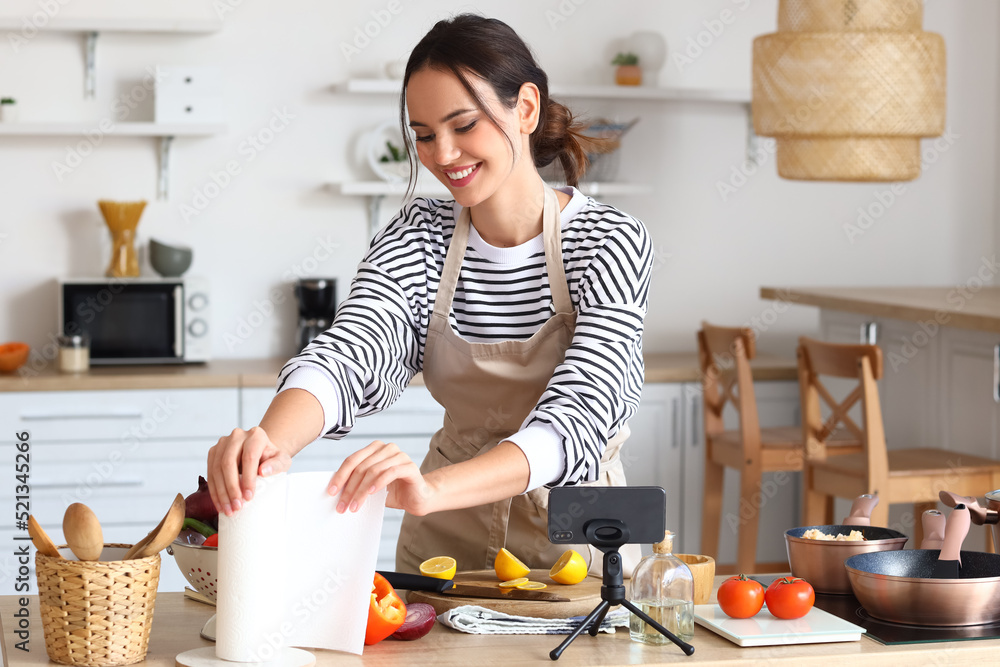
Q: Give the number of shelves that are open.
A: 4